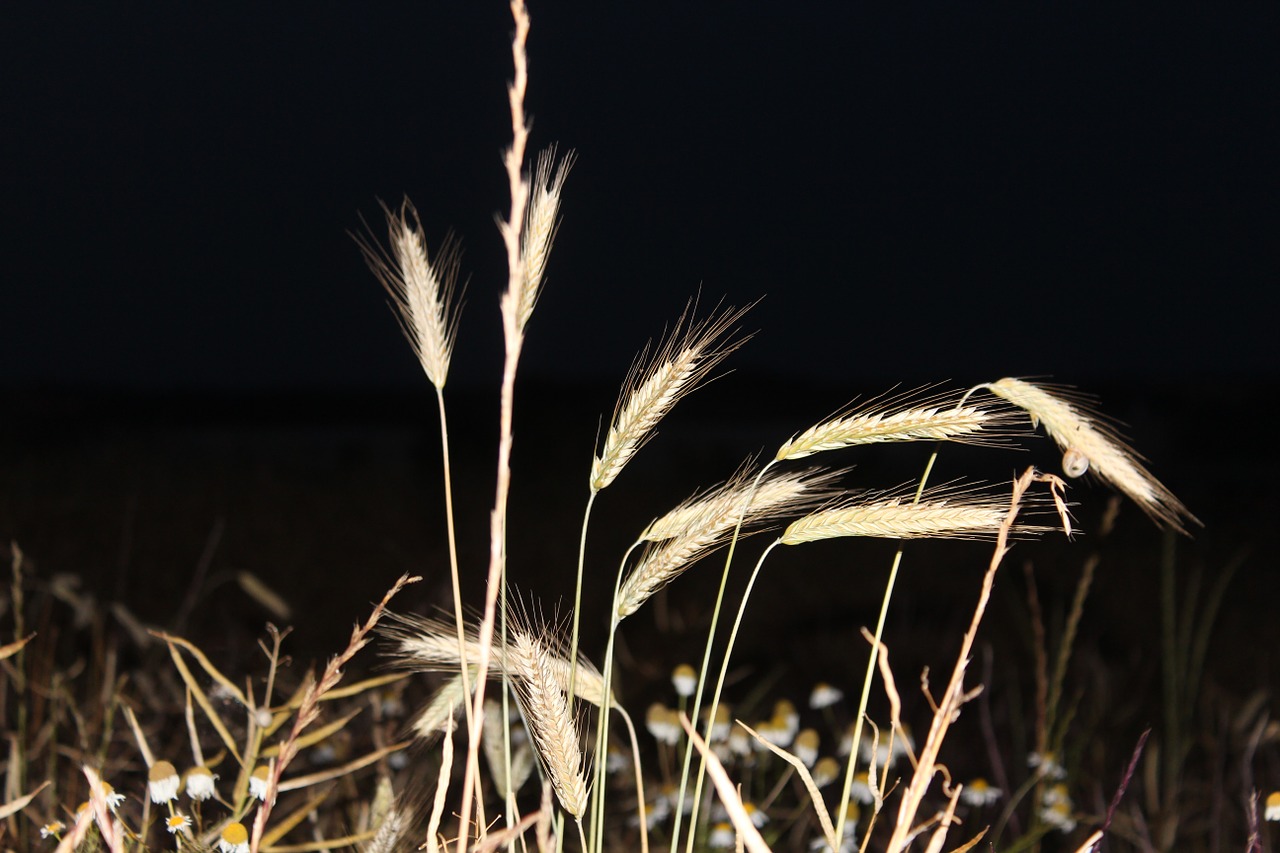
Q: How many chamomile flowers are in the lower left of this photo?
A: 8